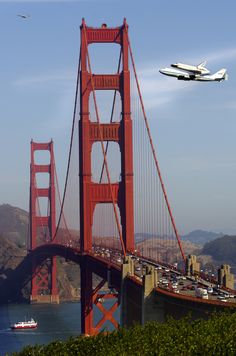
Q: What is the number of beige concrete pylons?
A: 4